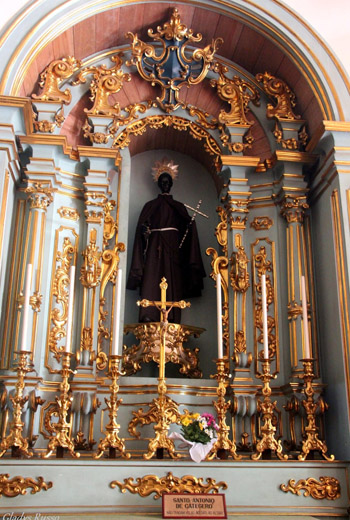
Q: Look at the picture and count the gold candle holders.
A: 6